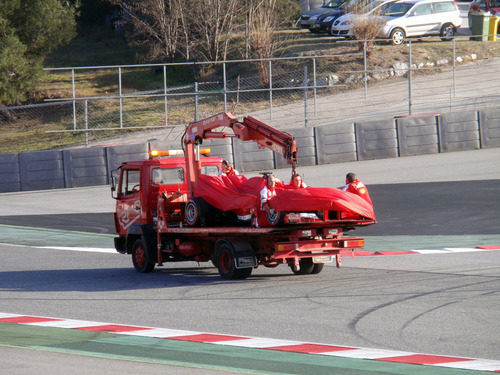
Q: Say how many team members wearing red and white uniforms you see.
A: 4